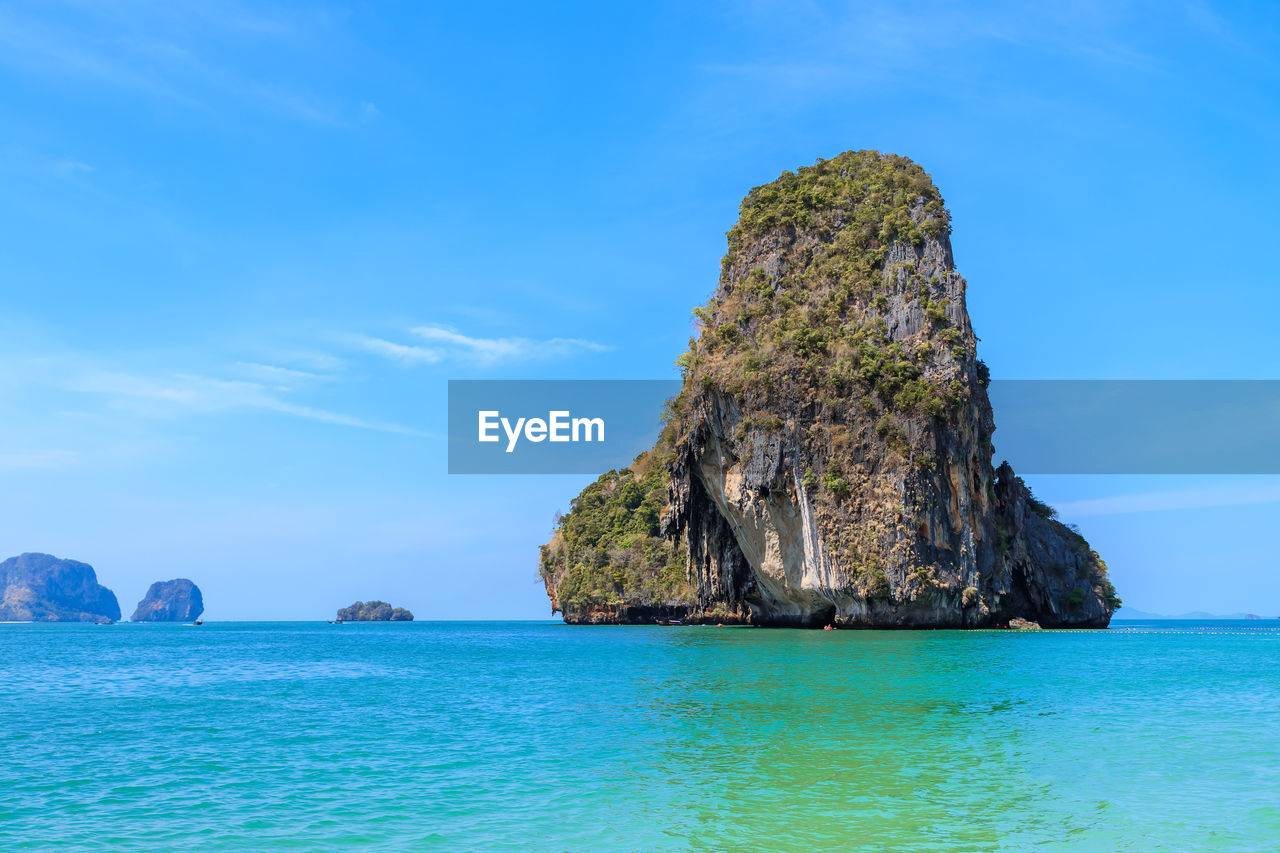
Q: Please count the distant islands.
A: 3